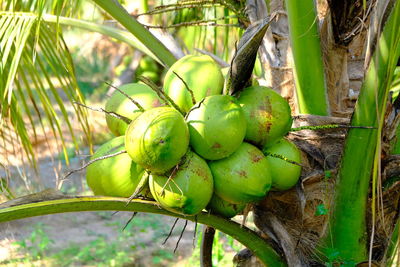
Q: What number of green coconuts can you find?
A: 10